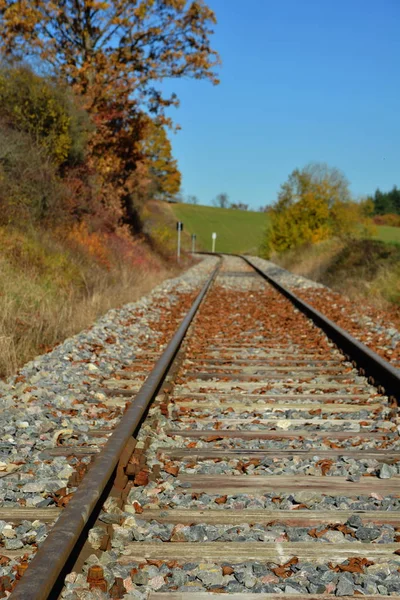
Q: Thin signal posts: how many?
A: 3